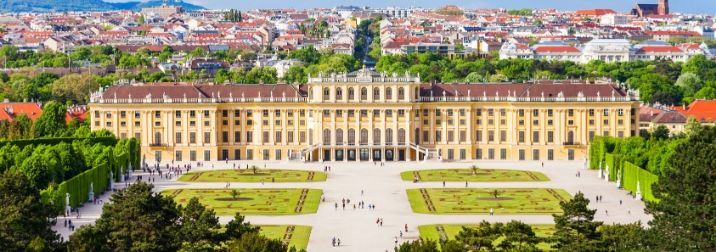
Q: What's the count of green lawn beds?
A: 6